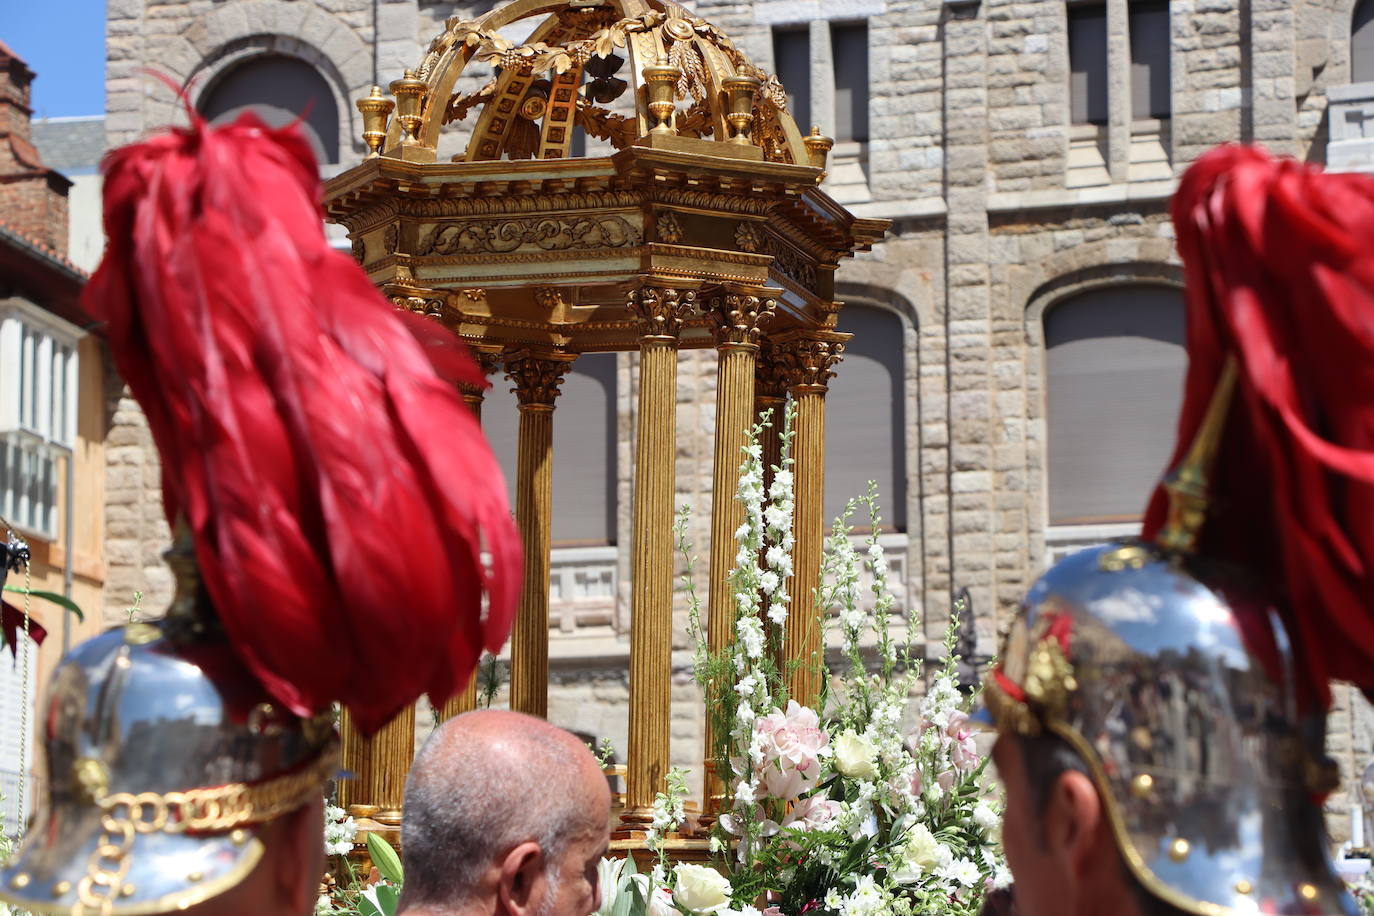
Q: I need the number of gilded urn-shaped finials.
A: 5